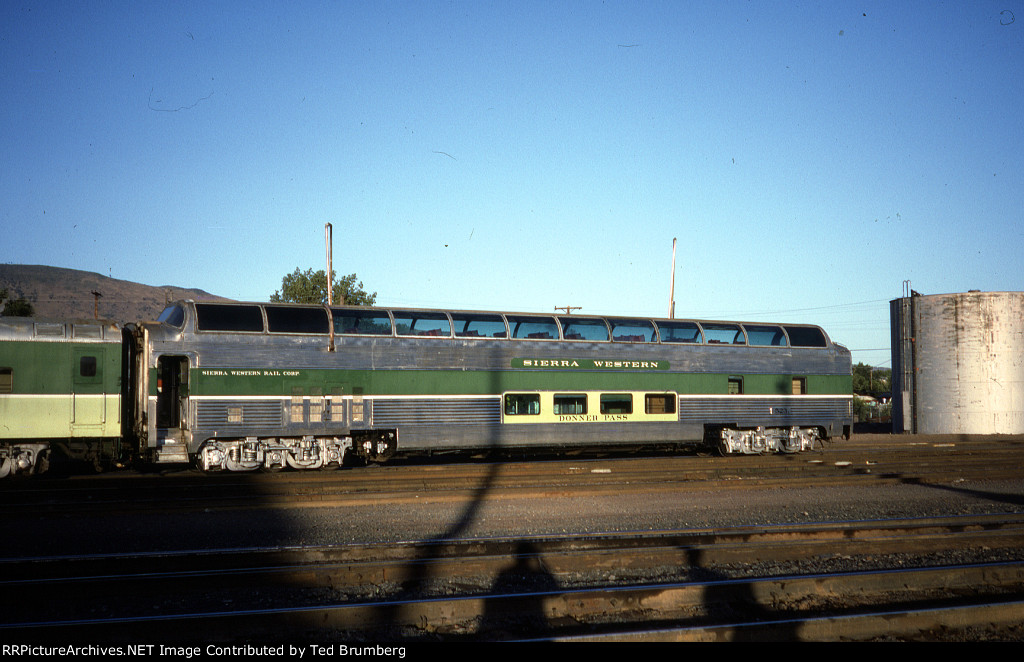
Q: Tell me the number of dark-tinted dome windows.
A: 3